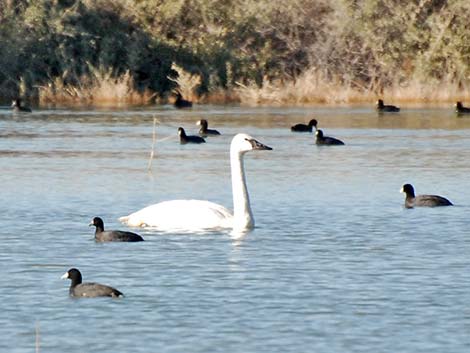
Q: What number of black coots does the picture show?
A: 11